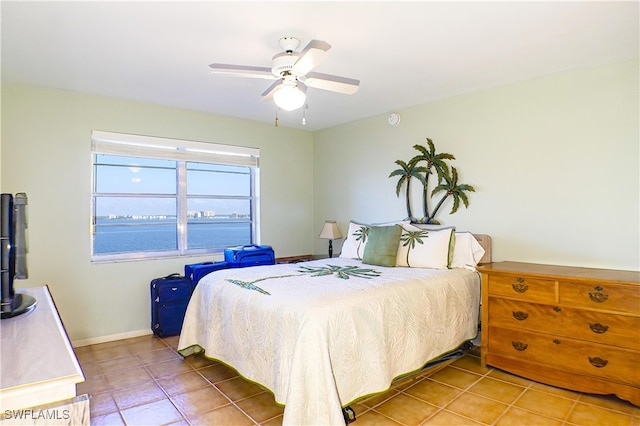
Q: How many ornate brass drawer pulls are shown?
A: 6